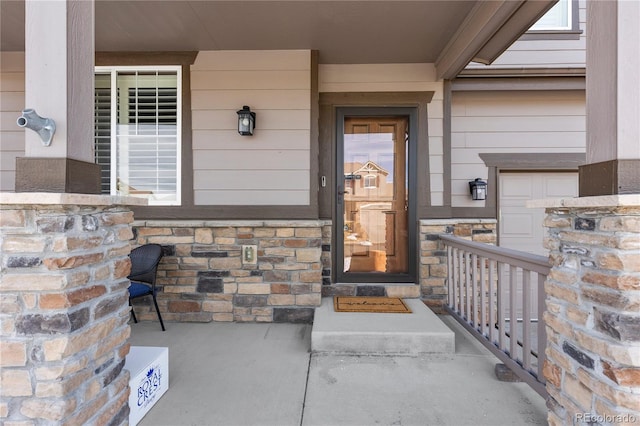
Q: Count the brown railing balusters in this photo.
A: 11